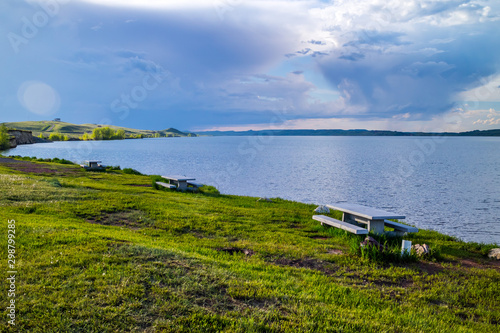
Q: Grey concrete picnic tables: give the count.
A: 3